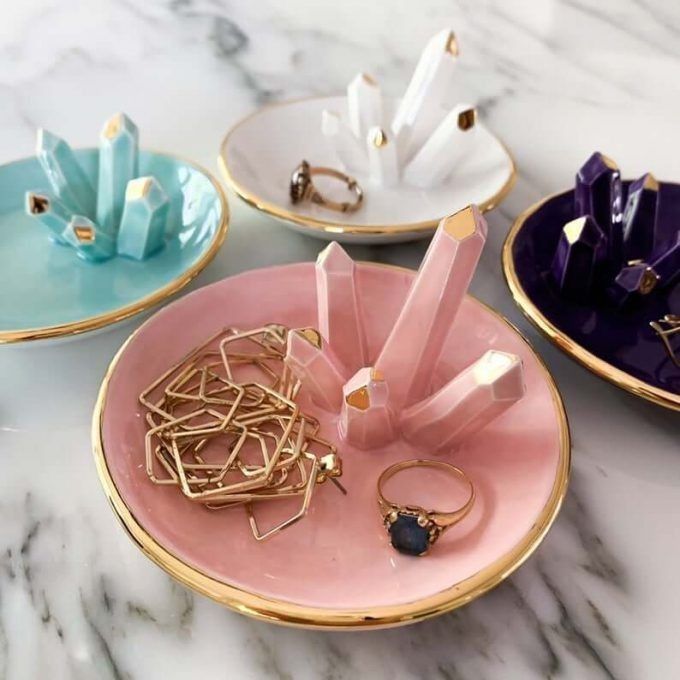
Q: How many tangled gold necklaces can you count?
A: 1